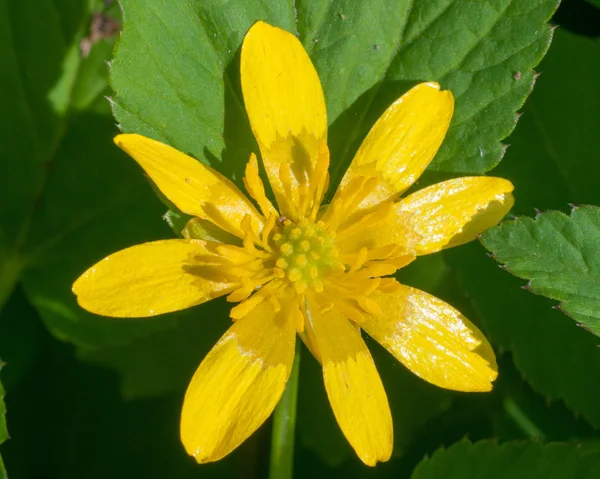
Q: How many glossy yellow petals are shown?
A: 8